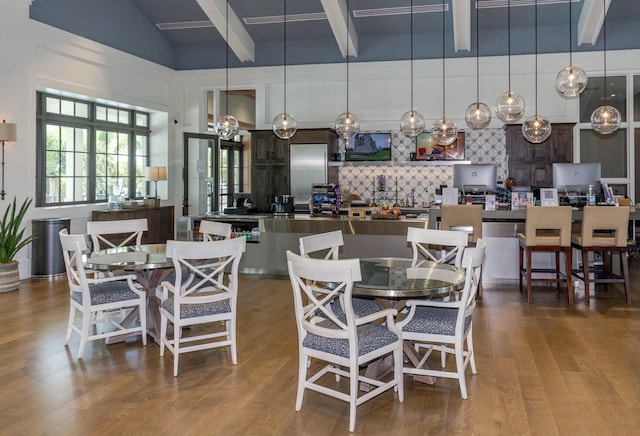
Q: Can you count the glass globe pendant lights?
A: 10